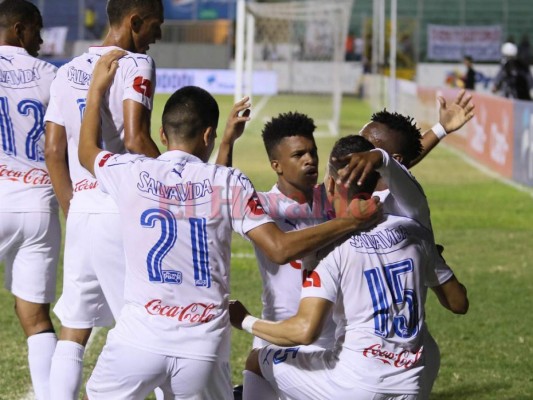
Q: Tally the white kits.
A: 6